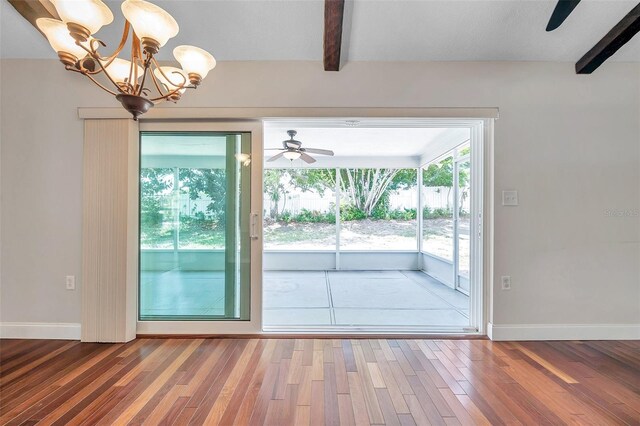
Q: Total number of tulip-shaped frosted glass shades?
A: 6